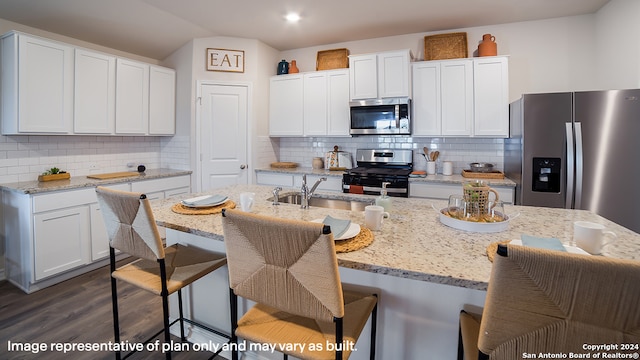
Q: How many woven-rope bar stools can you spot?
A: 3